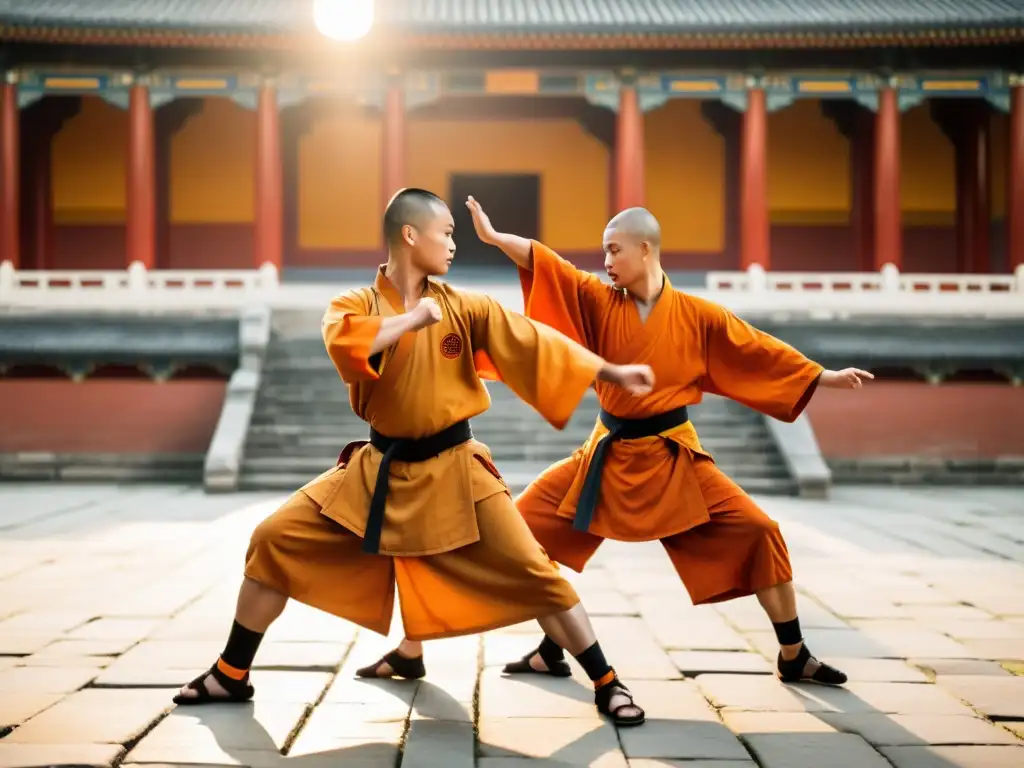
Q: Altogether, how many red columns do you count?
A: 8